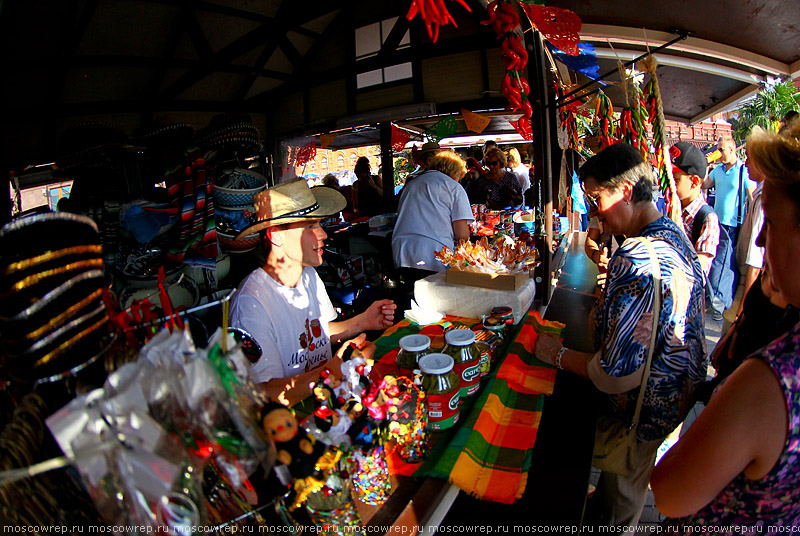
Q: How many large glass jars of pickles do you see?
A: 3